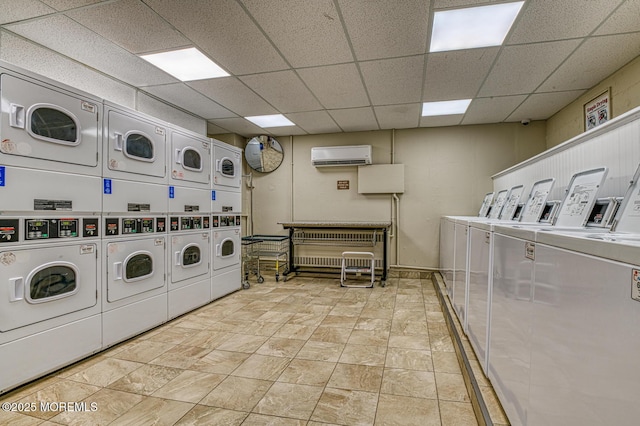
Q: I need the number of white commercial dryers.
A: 8